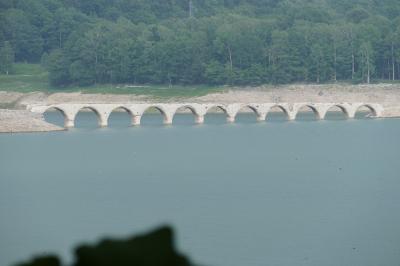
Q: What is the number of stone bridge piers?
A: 10